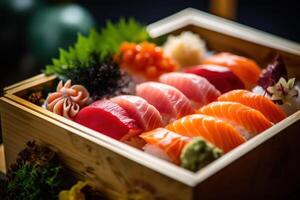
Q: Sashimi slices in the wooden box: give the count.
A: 10